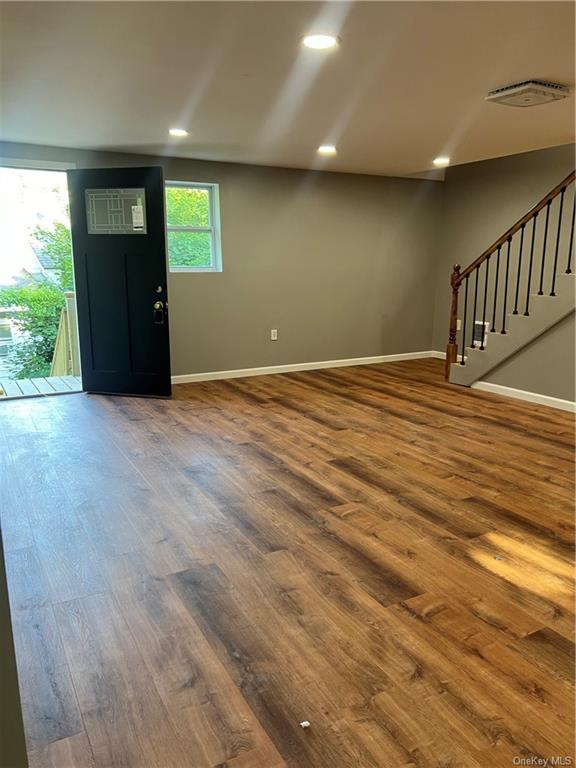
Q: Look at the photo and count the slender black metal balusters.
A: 10